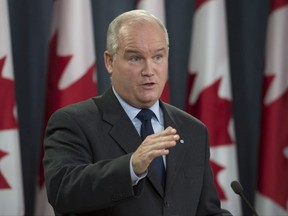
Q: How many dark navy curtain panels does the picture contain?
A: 4